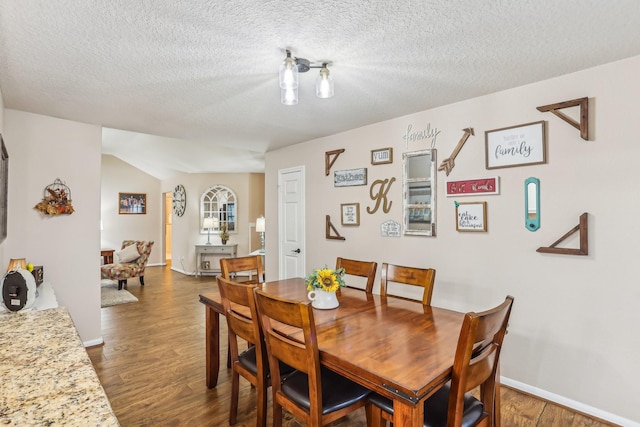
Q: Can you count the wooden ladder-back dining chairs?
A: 6